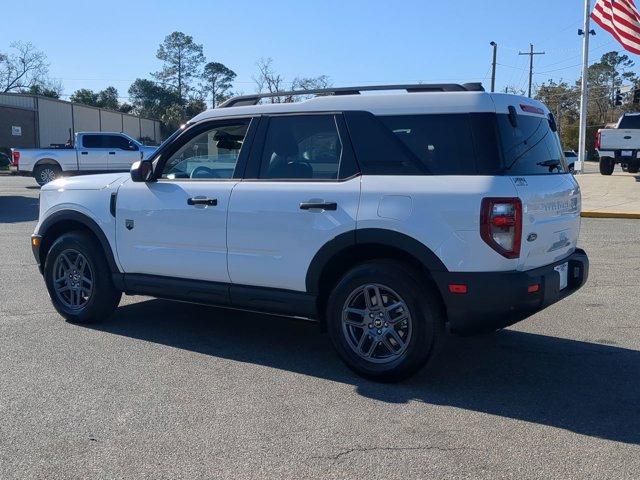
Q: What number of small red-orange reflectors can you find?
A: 2